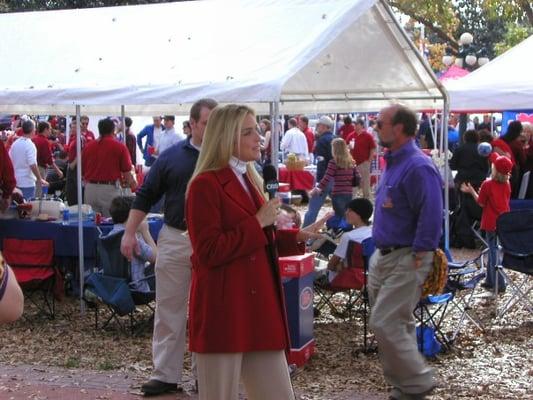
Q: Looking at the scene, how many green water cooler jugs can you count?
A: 0